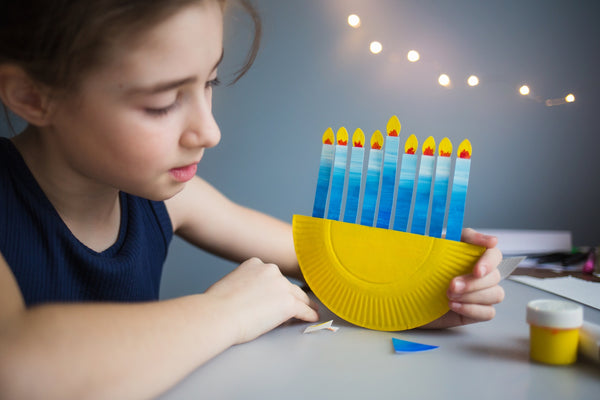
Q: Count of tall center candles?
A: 1